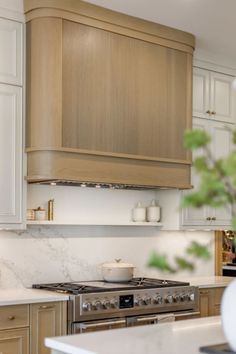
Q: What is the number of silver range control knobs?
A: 11